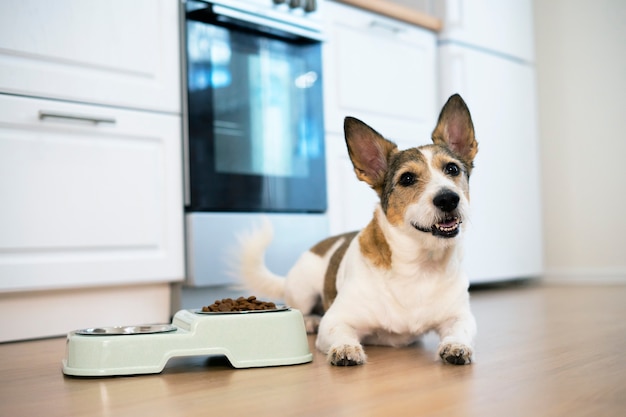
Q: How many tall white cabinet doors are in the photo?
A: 2